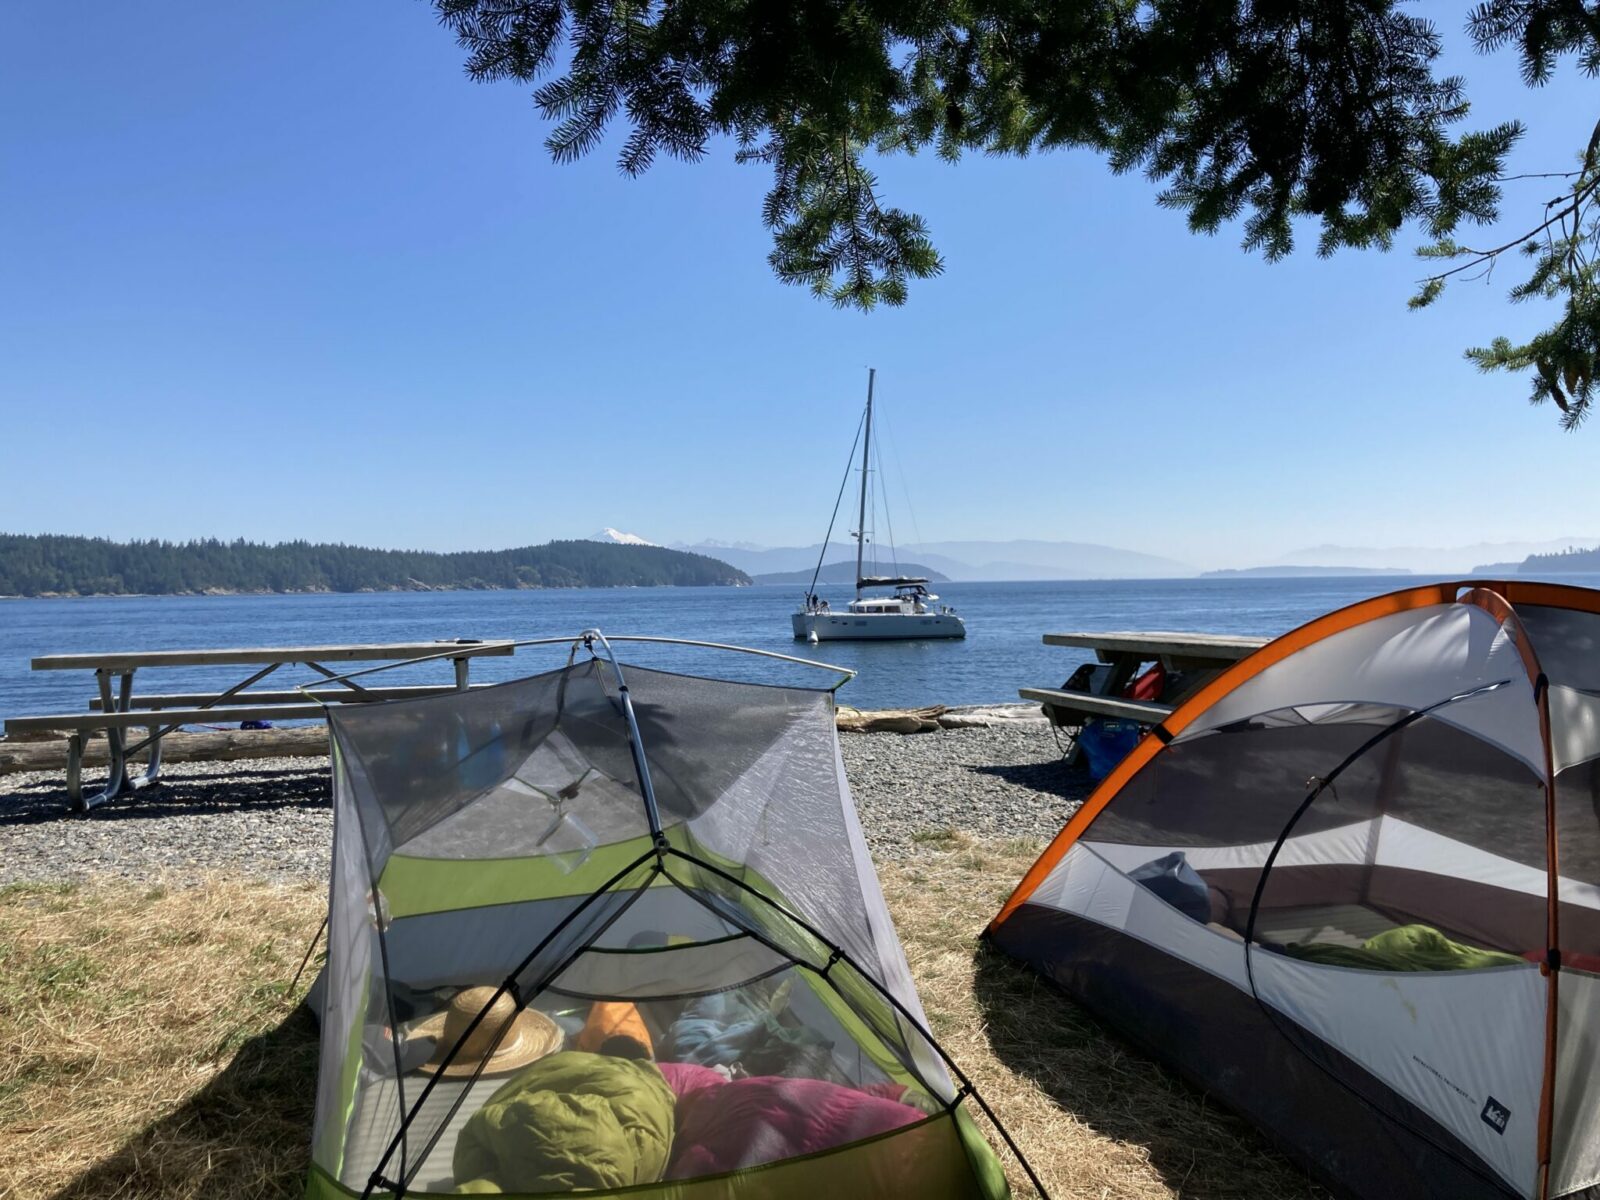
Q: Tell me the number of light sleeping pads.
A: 2